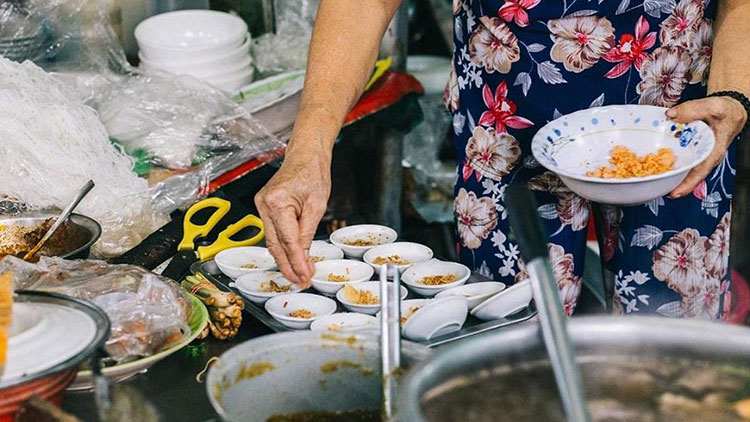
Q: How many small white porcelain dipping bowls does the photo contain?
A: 14